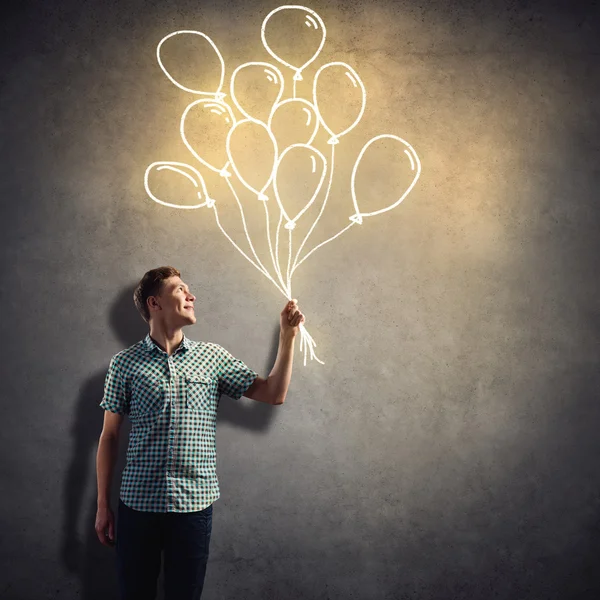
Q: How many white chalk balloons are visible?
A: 10